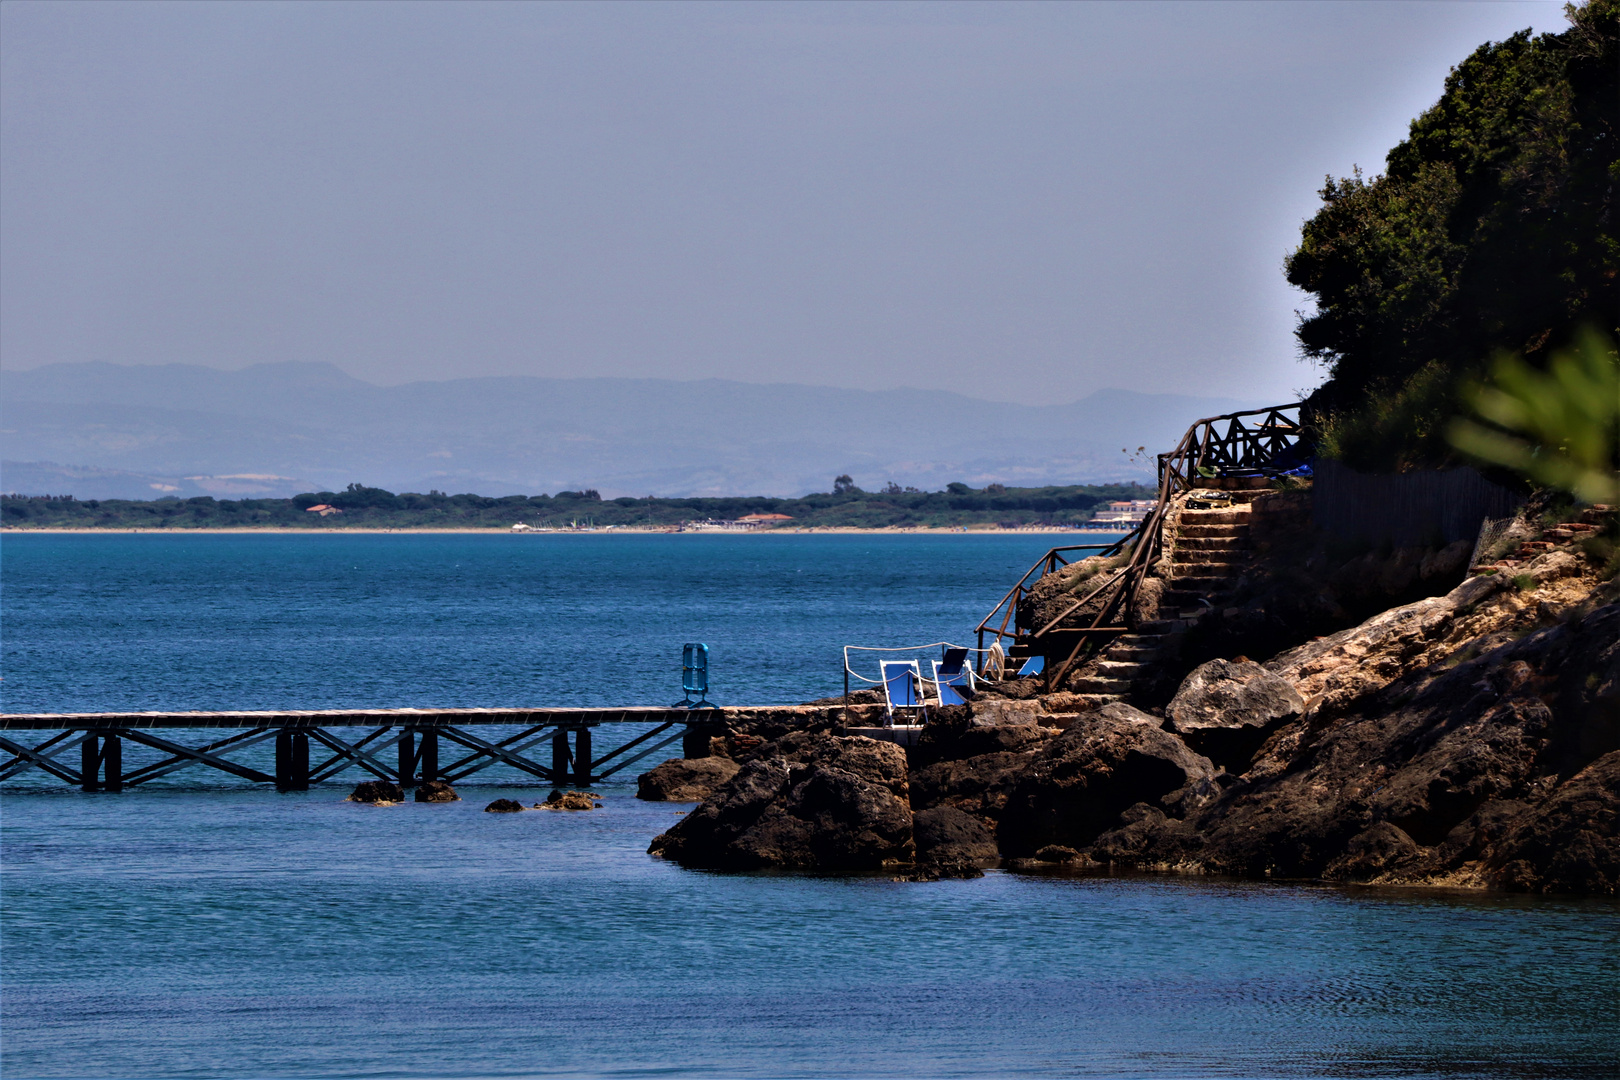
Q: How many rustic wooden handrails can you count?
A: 2